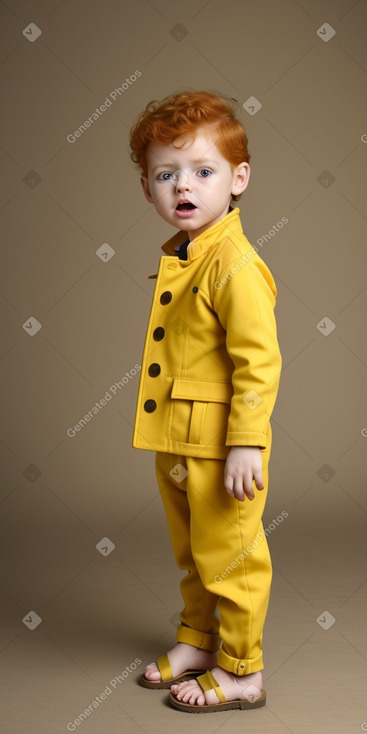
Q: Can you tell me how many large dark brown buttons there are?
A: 4